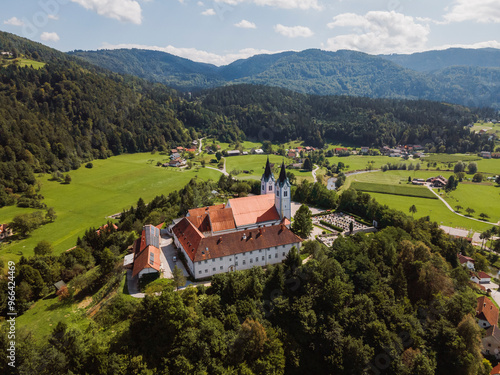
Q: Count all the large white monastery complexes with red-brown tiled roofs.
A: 1